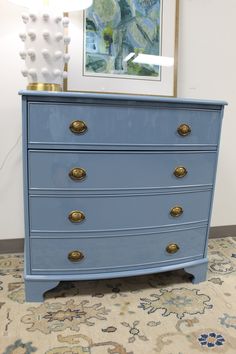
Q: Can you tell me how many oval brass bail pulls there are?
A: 8